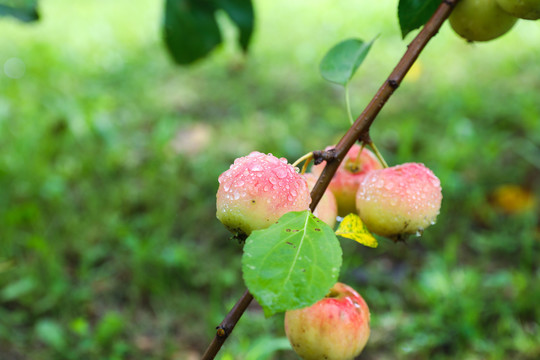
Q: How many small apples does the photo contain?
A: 7